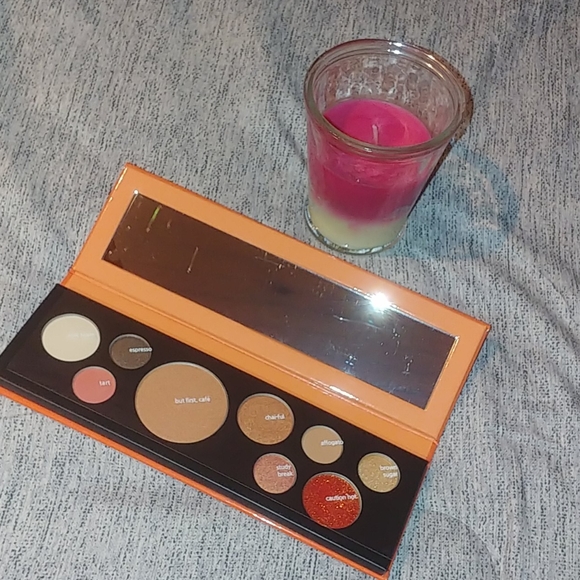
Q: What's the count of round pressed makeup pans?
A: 9